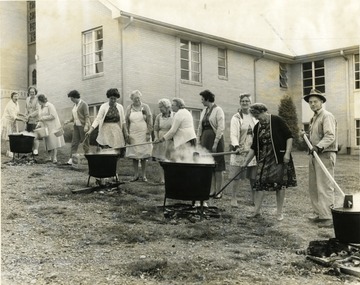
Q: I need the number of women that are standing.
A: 11